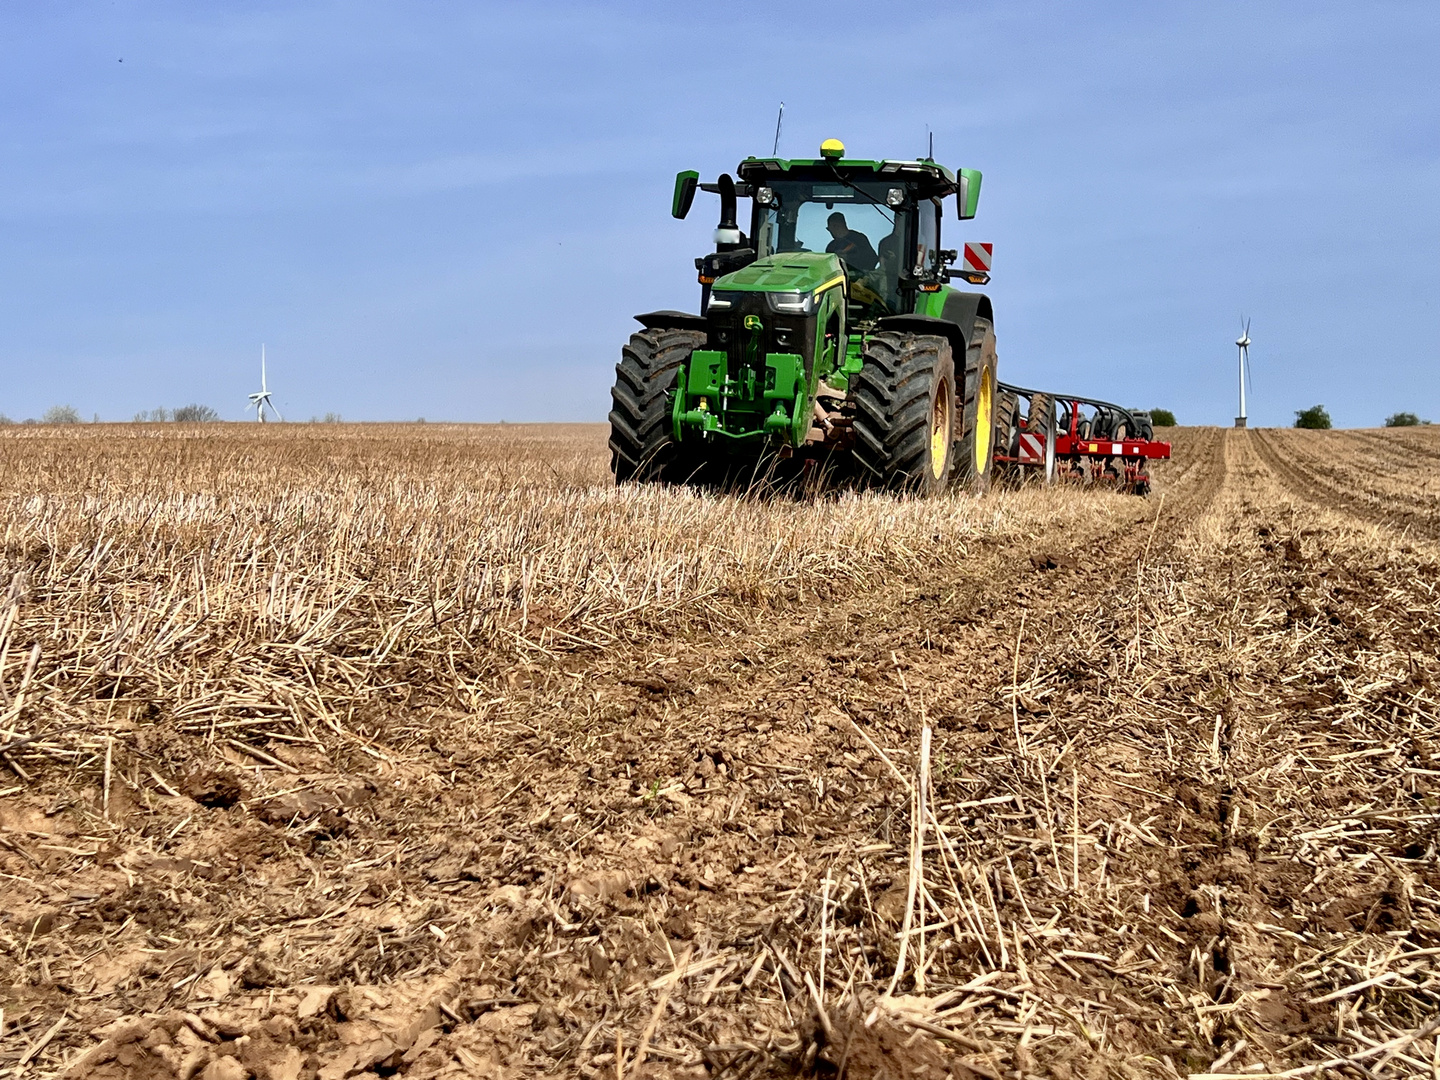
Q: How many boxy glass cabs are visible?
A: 1